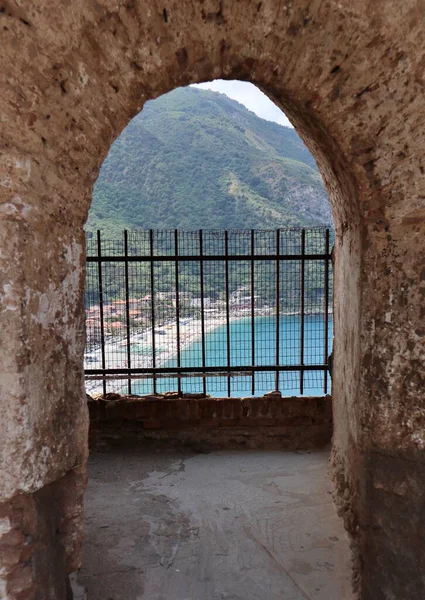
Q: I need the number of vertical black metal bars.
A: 10